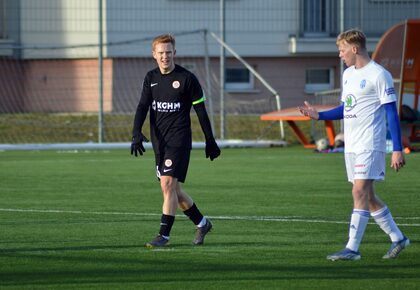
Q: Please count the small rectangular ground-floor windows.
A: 2